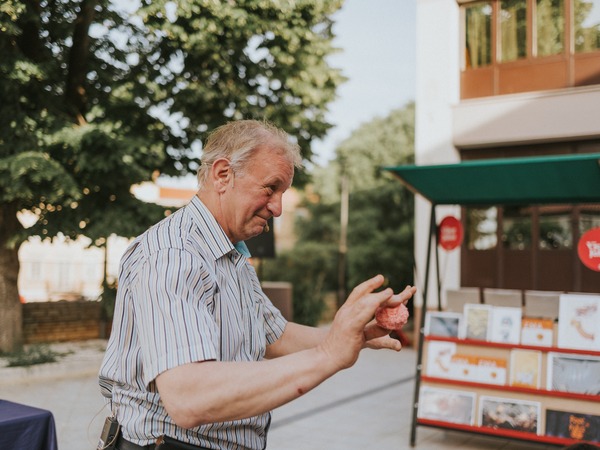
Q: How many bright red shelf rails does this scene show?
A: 3